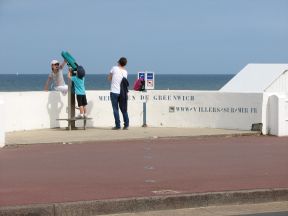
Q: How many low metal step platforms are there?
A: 1